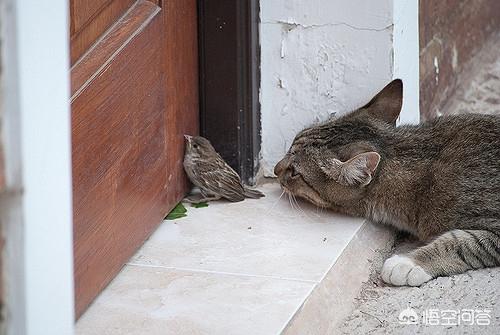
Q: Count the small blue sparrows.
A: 0